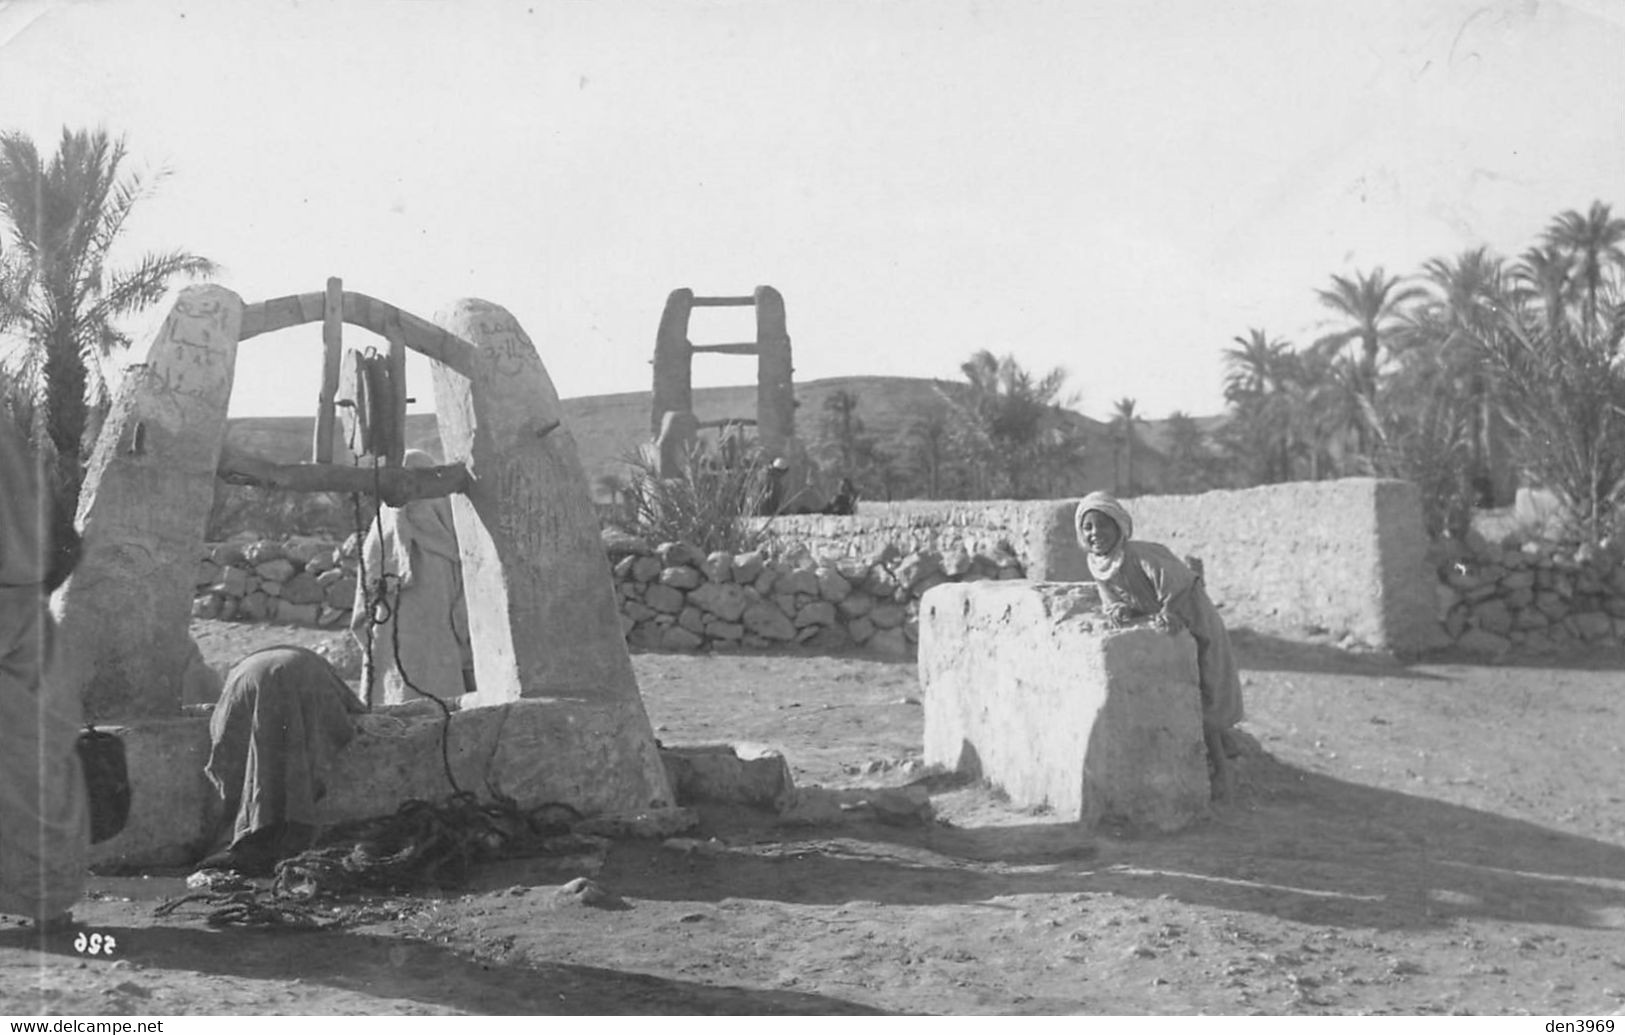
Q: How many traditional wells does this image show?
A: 2